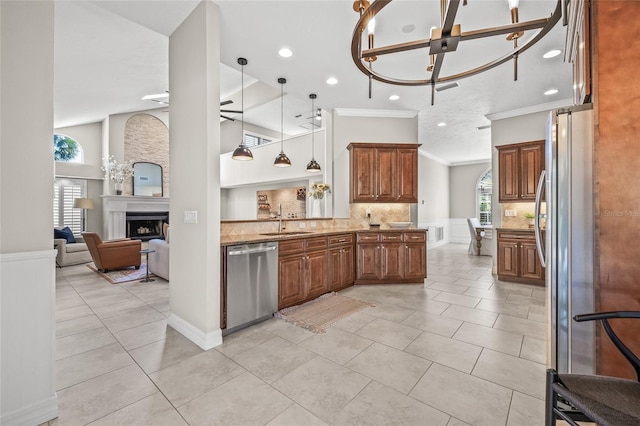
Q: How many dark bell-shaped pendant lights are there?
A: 3